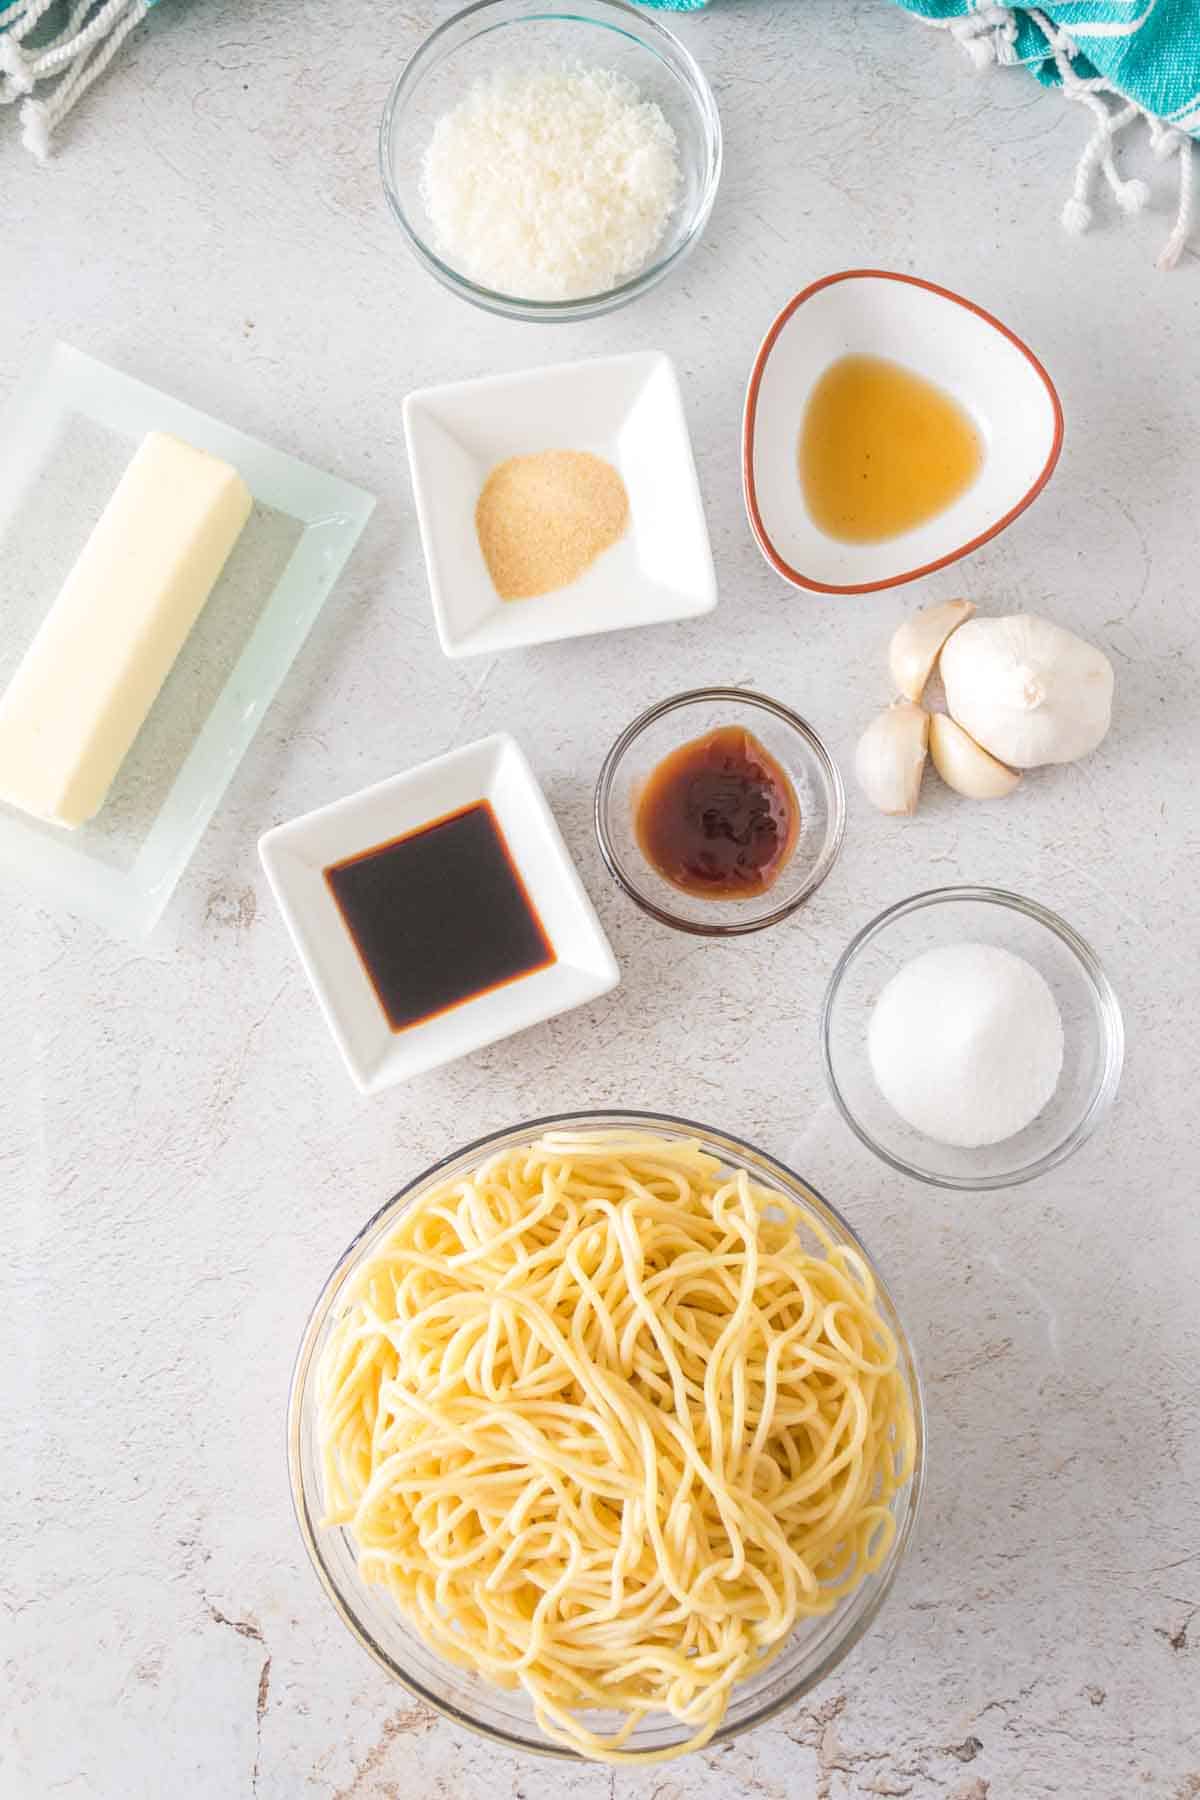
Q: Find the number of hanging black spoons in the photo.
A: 0